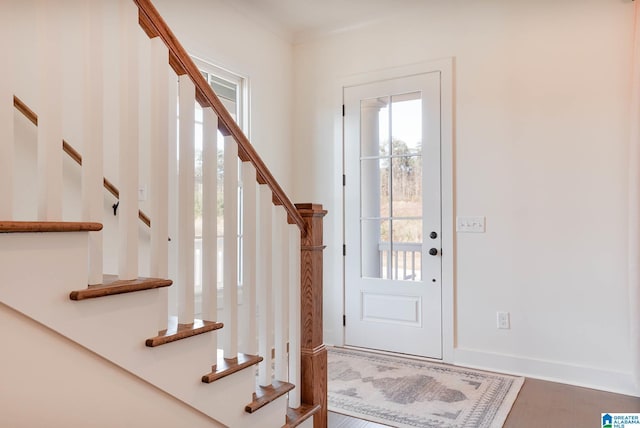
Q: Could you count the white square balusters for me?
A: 12